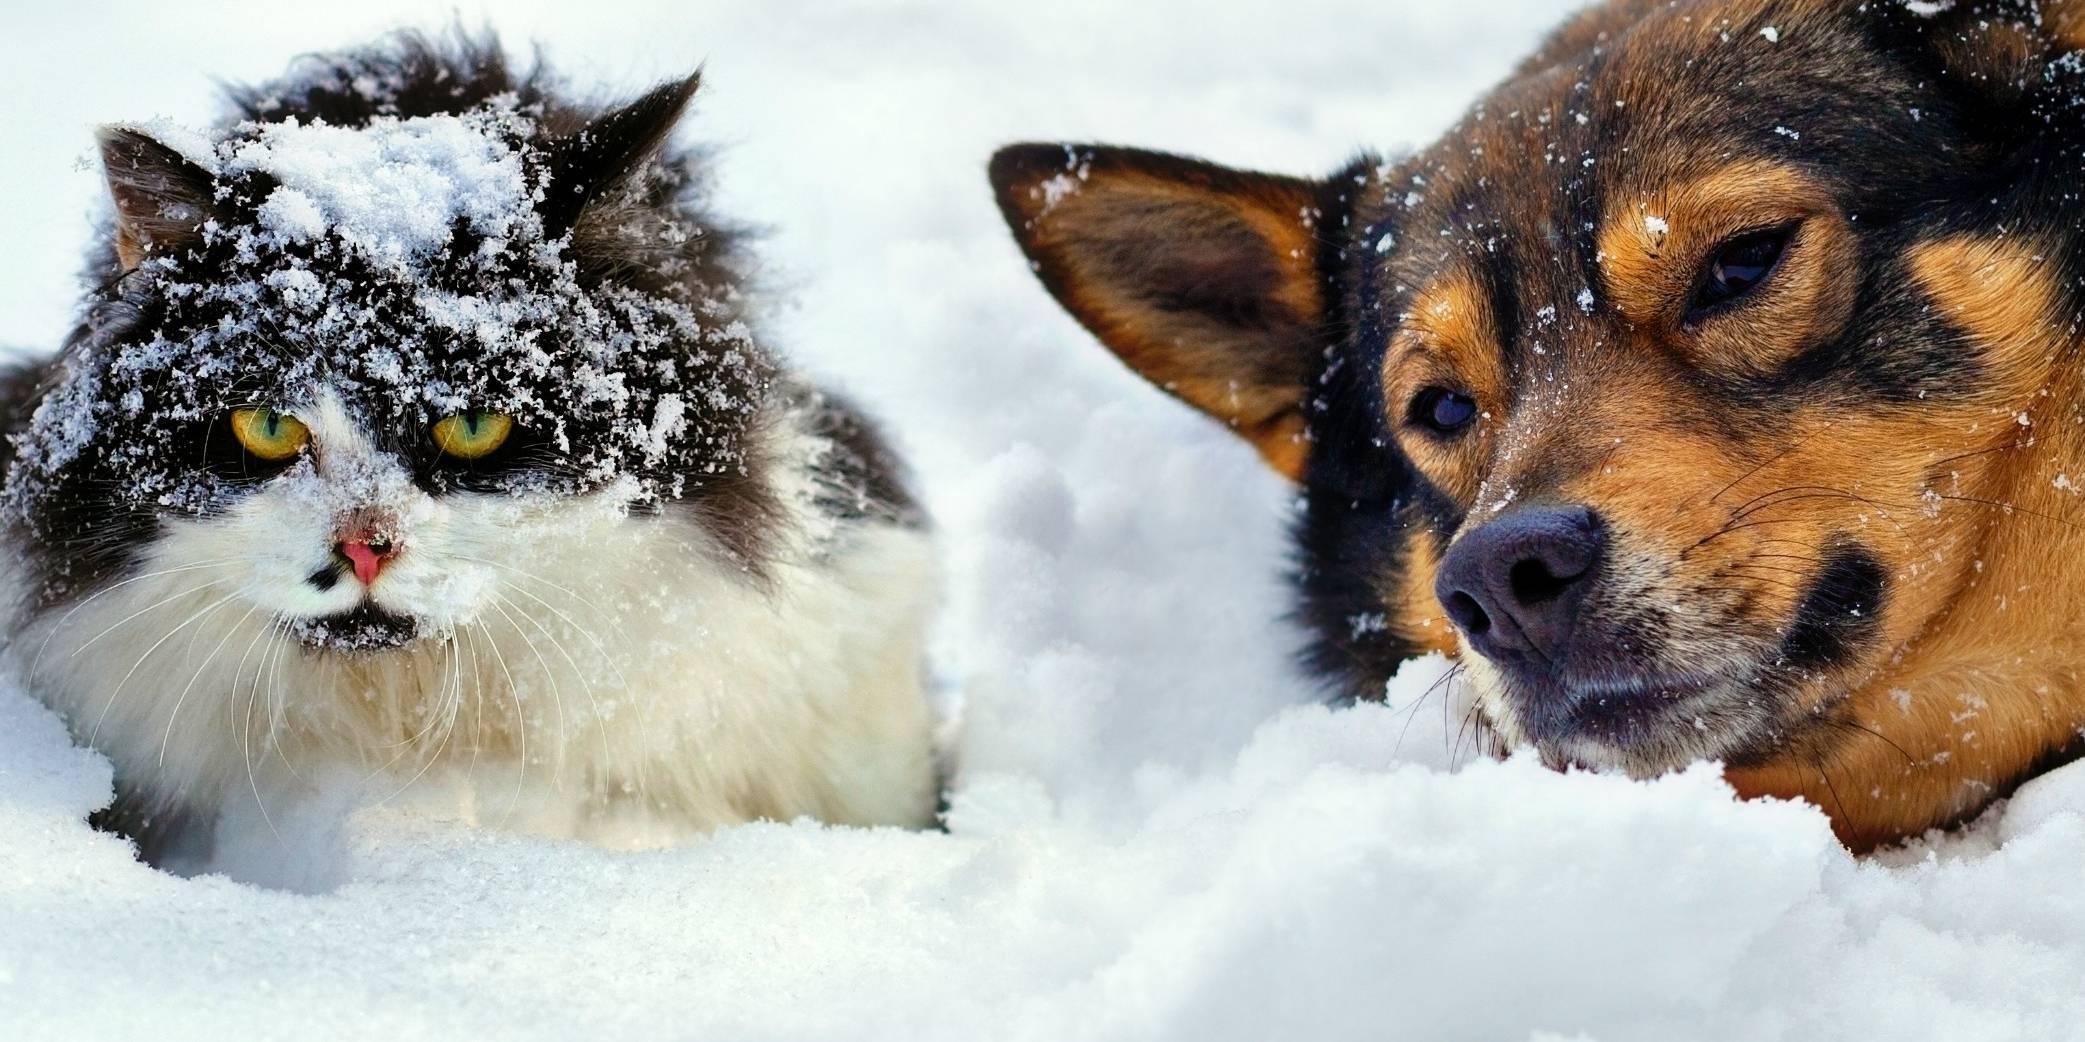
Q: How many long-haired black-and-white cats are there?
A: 1